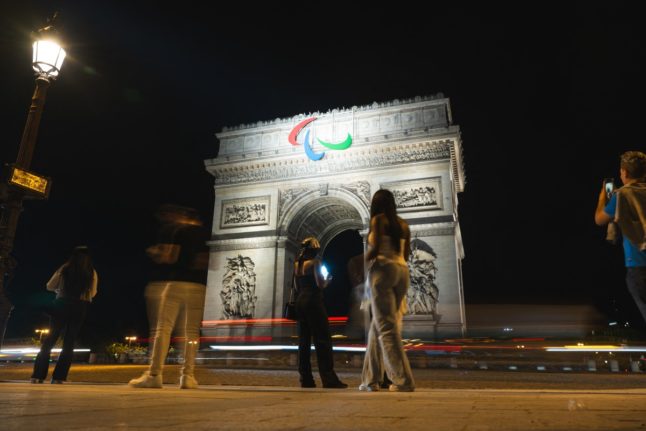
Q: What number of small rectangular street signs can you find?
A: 1